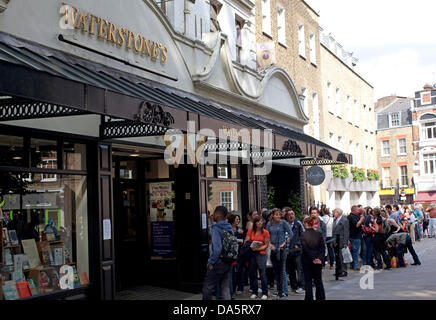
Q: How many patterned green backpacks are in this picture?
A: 1